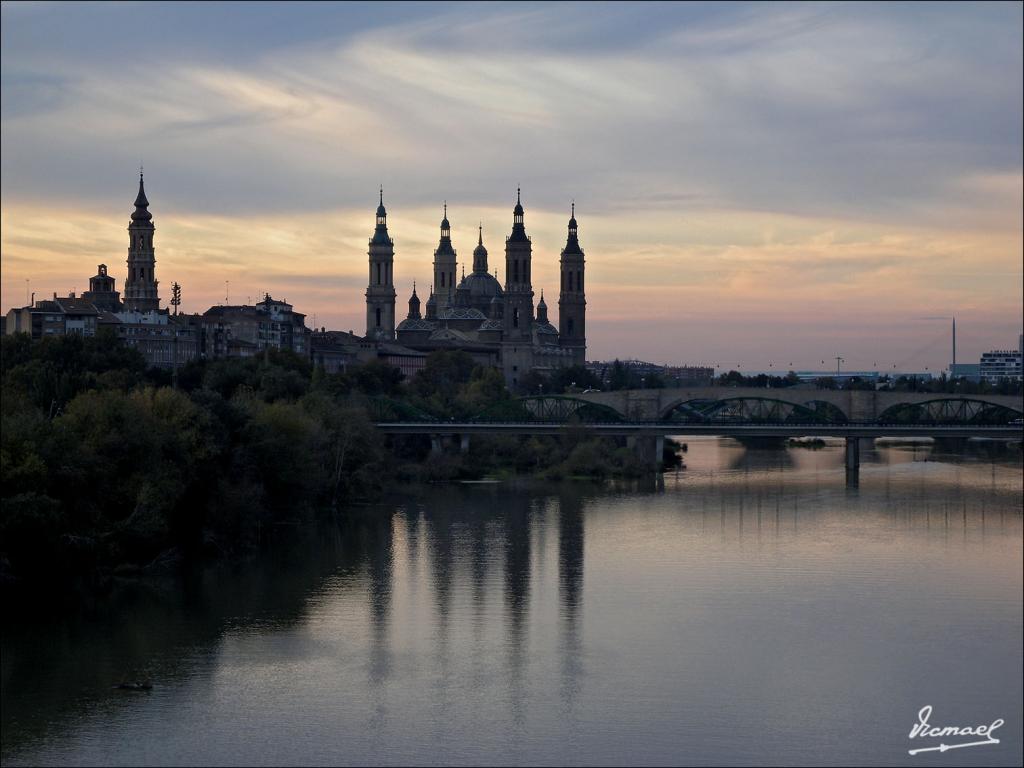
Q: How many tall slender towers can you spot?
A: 5